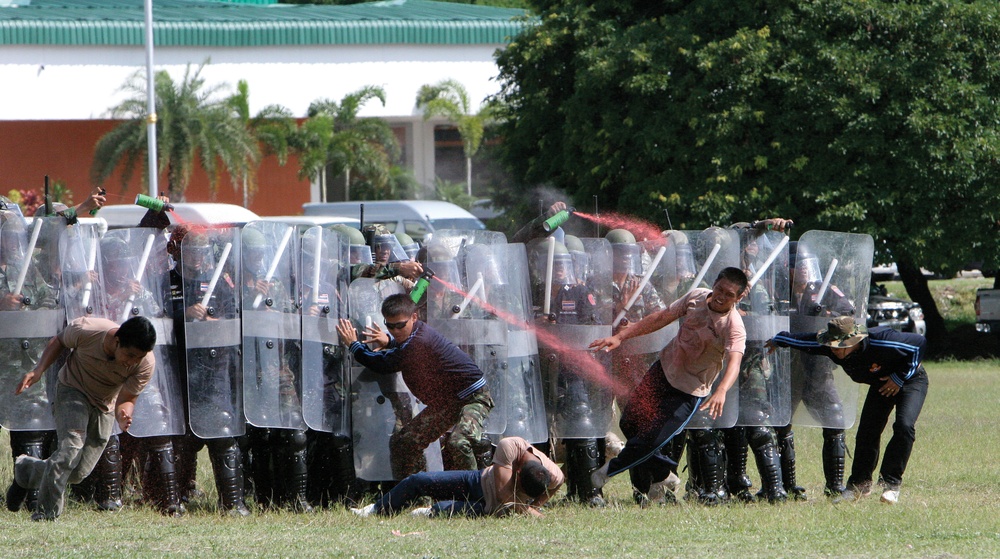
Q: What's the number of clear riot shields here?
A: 14